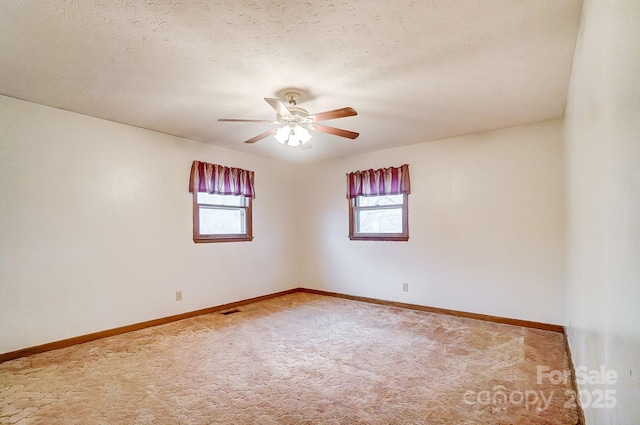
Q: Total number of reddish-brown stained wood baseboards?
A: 3